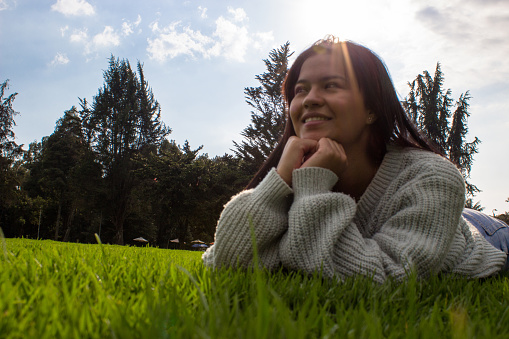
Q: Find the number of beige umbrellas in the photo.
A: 3